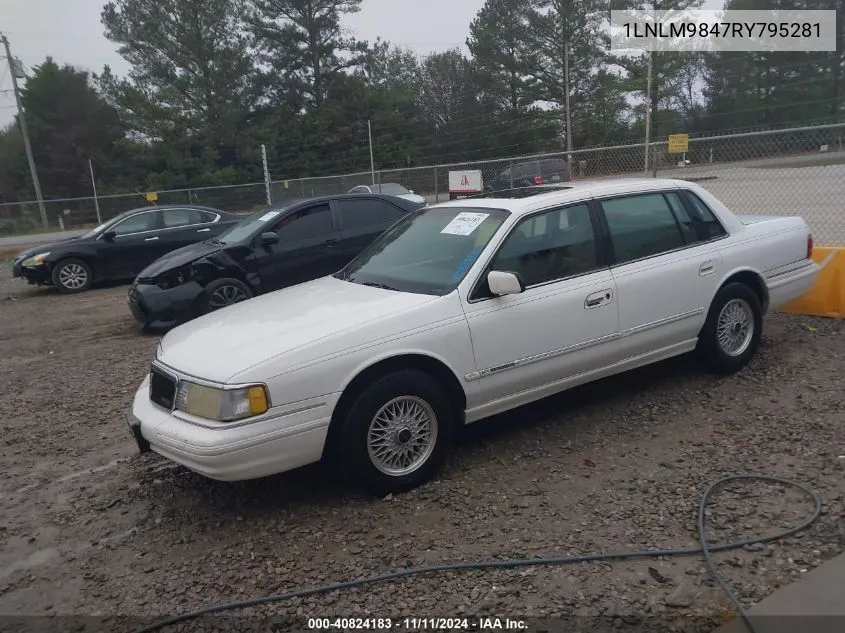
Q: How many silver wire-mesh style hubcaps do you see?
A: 2